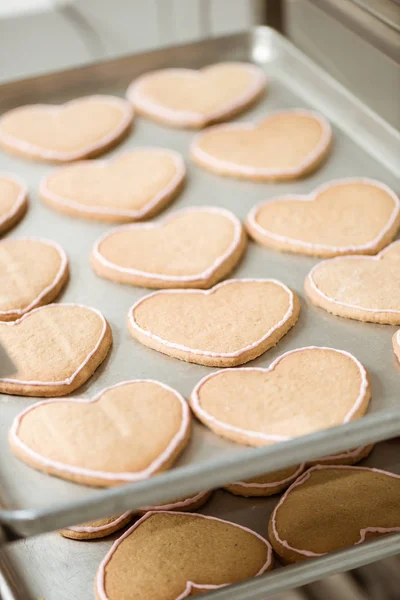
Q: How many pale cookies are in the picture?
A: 14